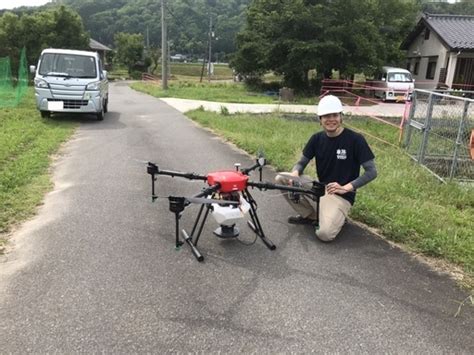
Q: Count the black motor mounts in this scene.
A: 4